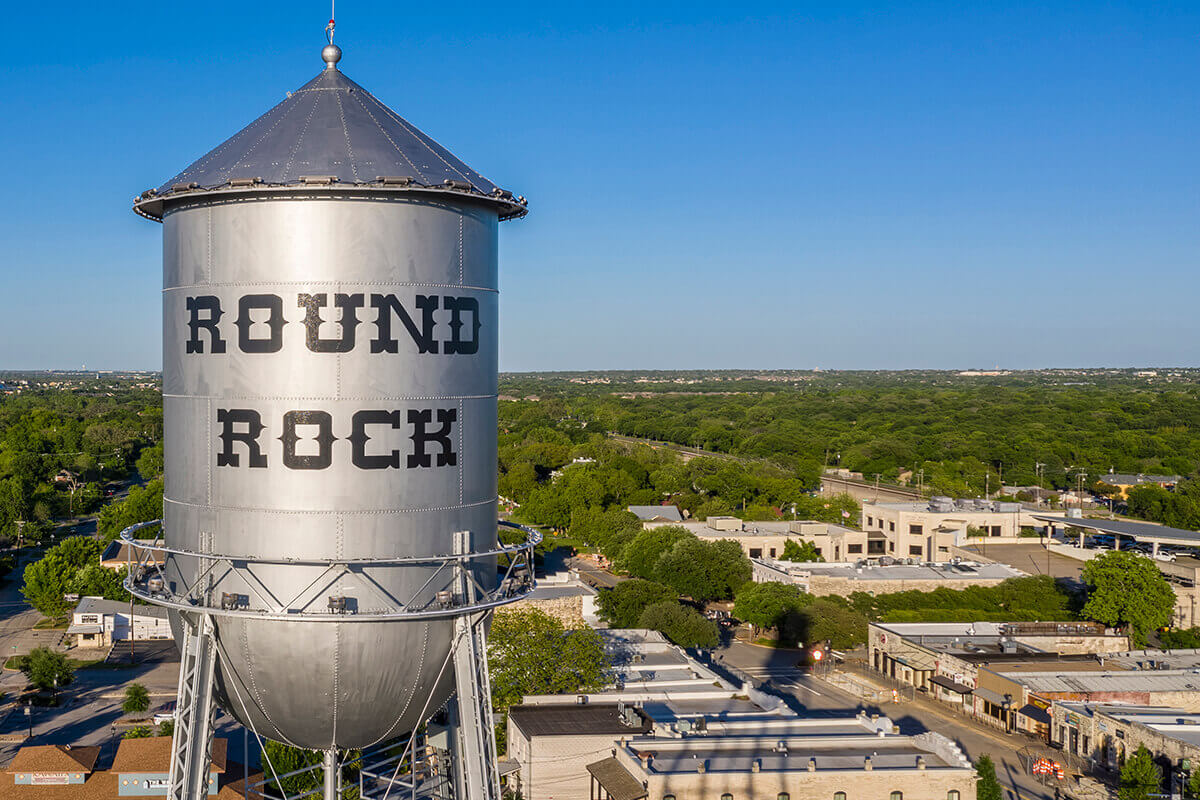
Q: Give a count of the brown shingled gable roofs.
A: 2